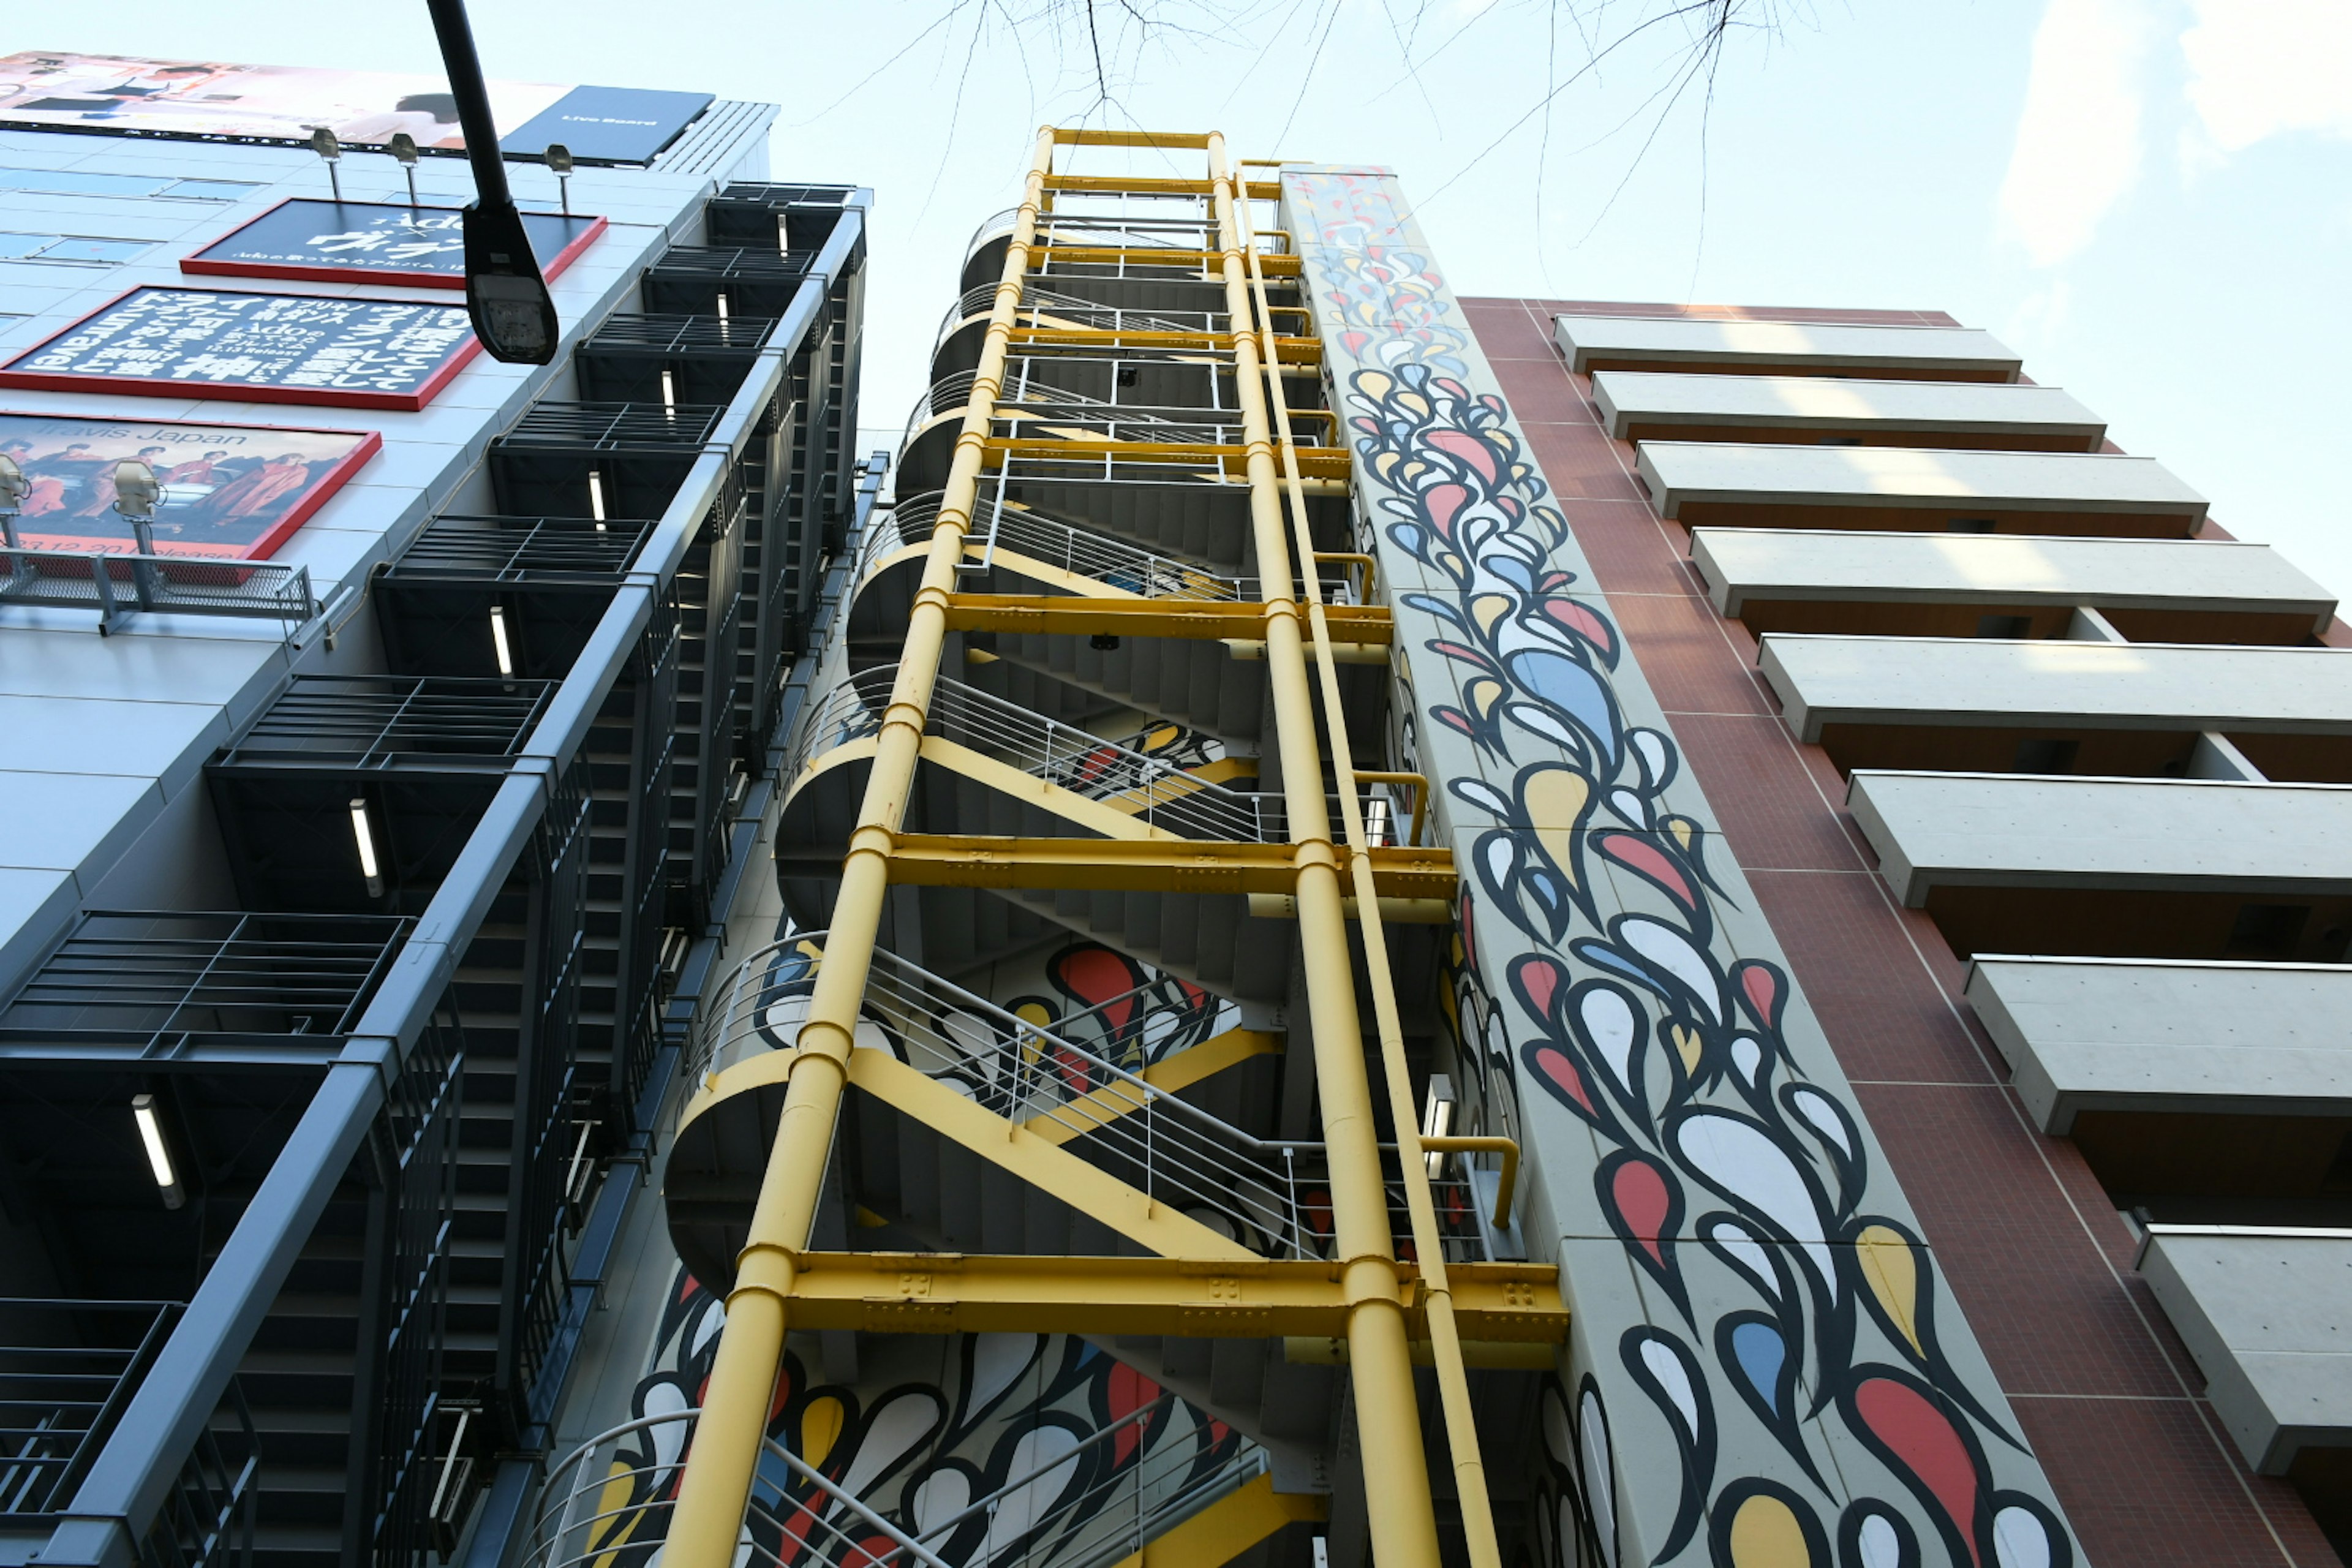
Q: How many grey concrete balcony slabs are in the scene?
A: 8